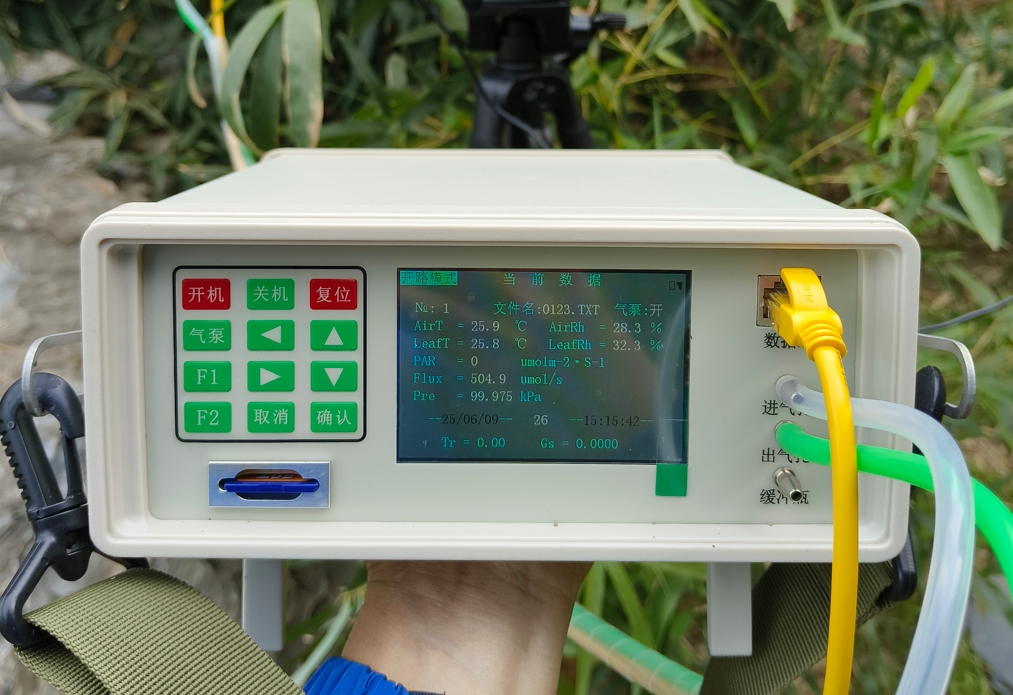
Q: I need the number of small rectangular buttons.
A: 12